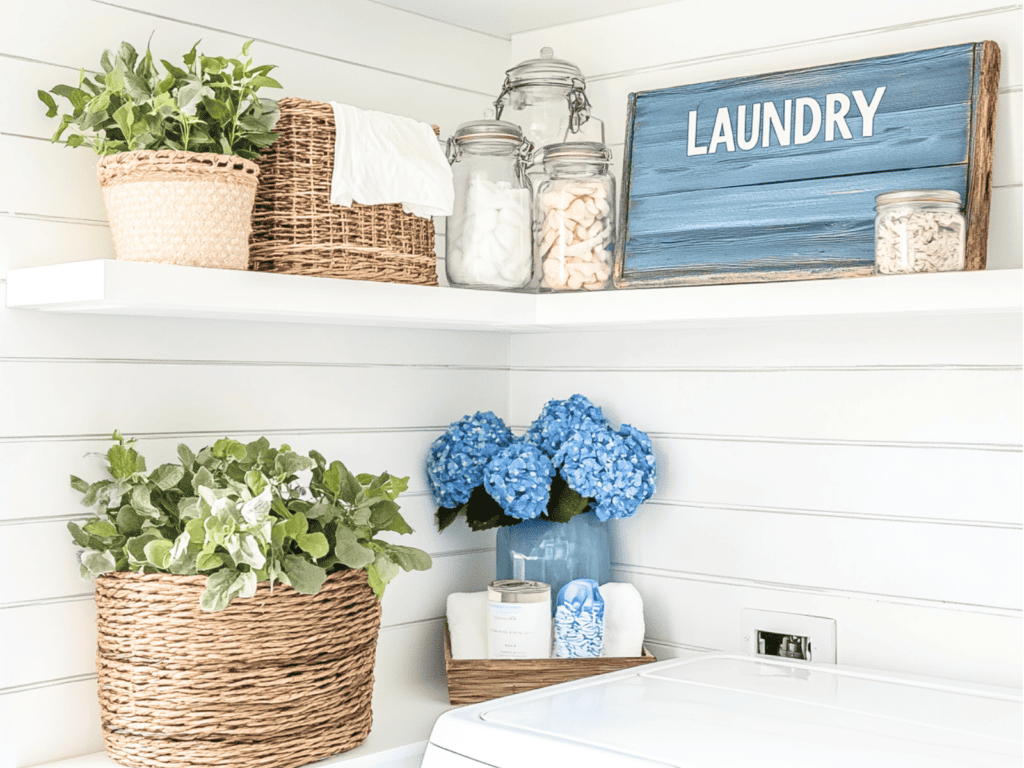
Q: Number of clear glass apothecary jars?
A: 4